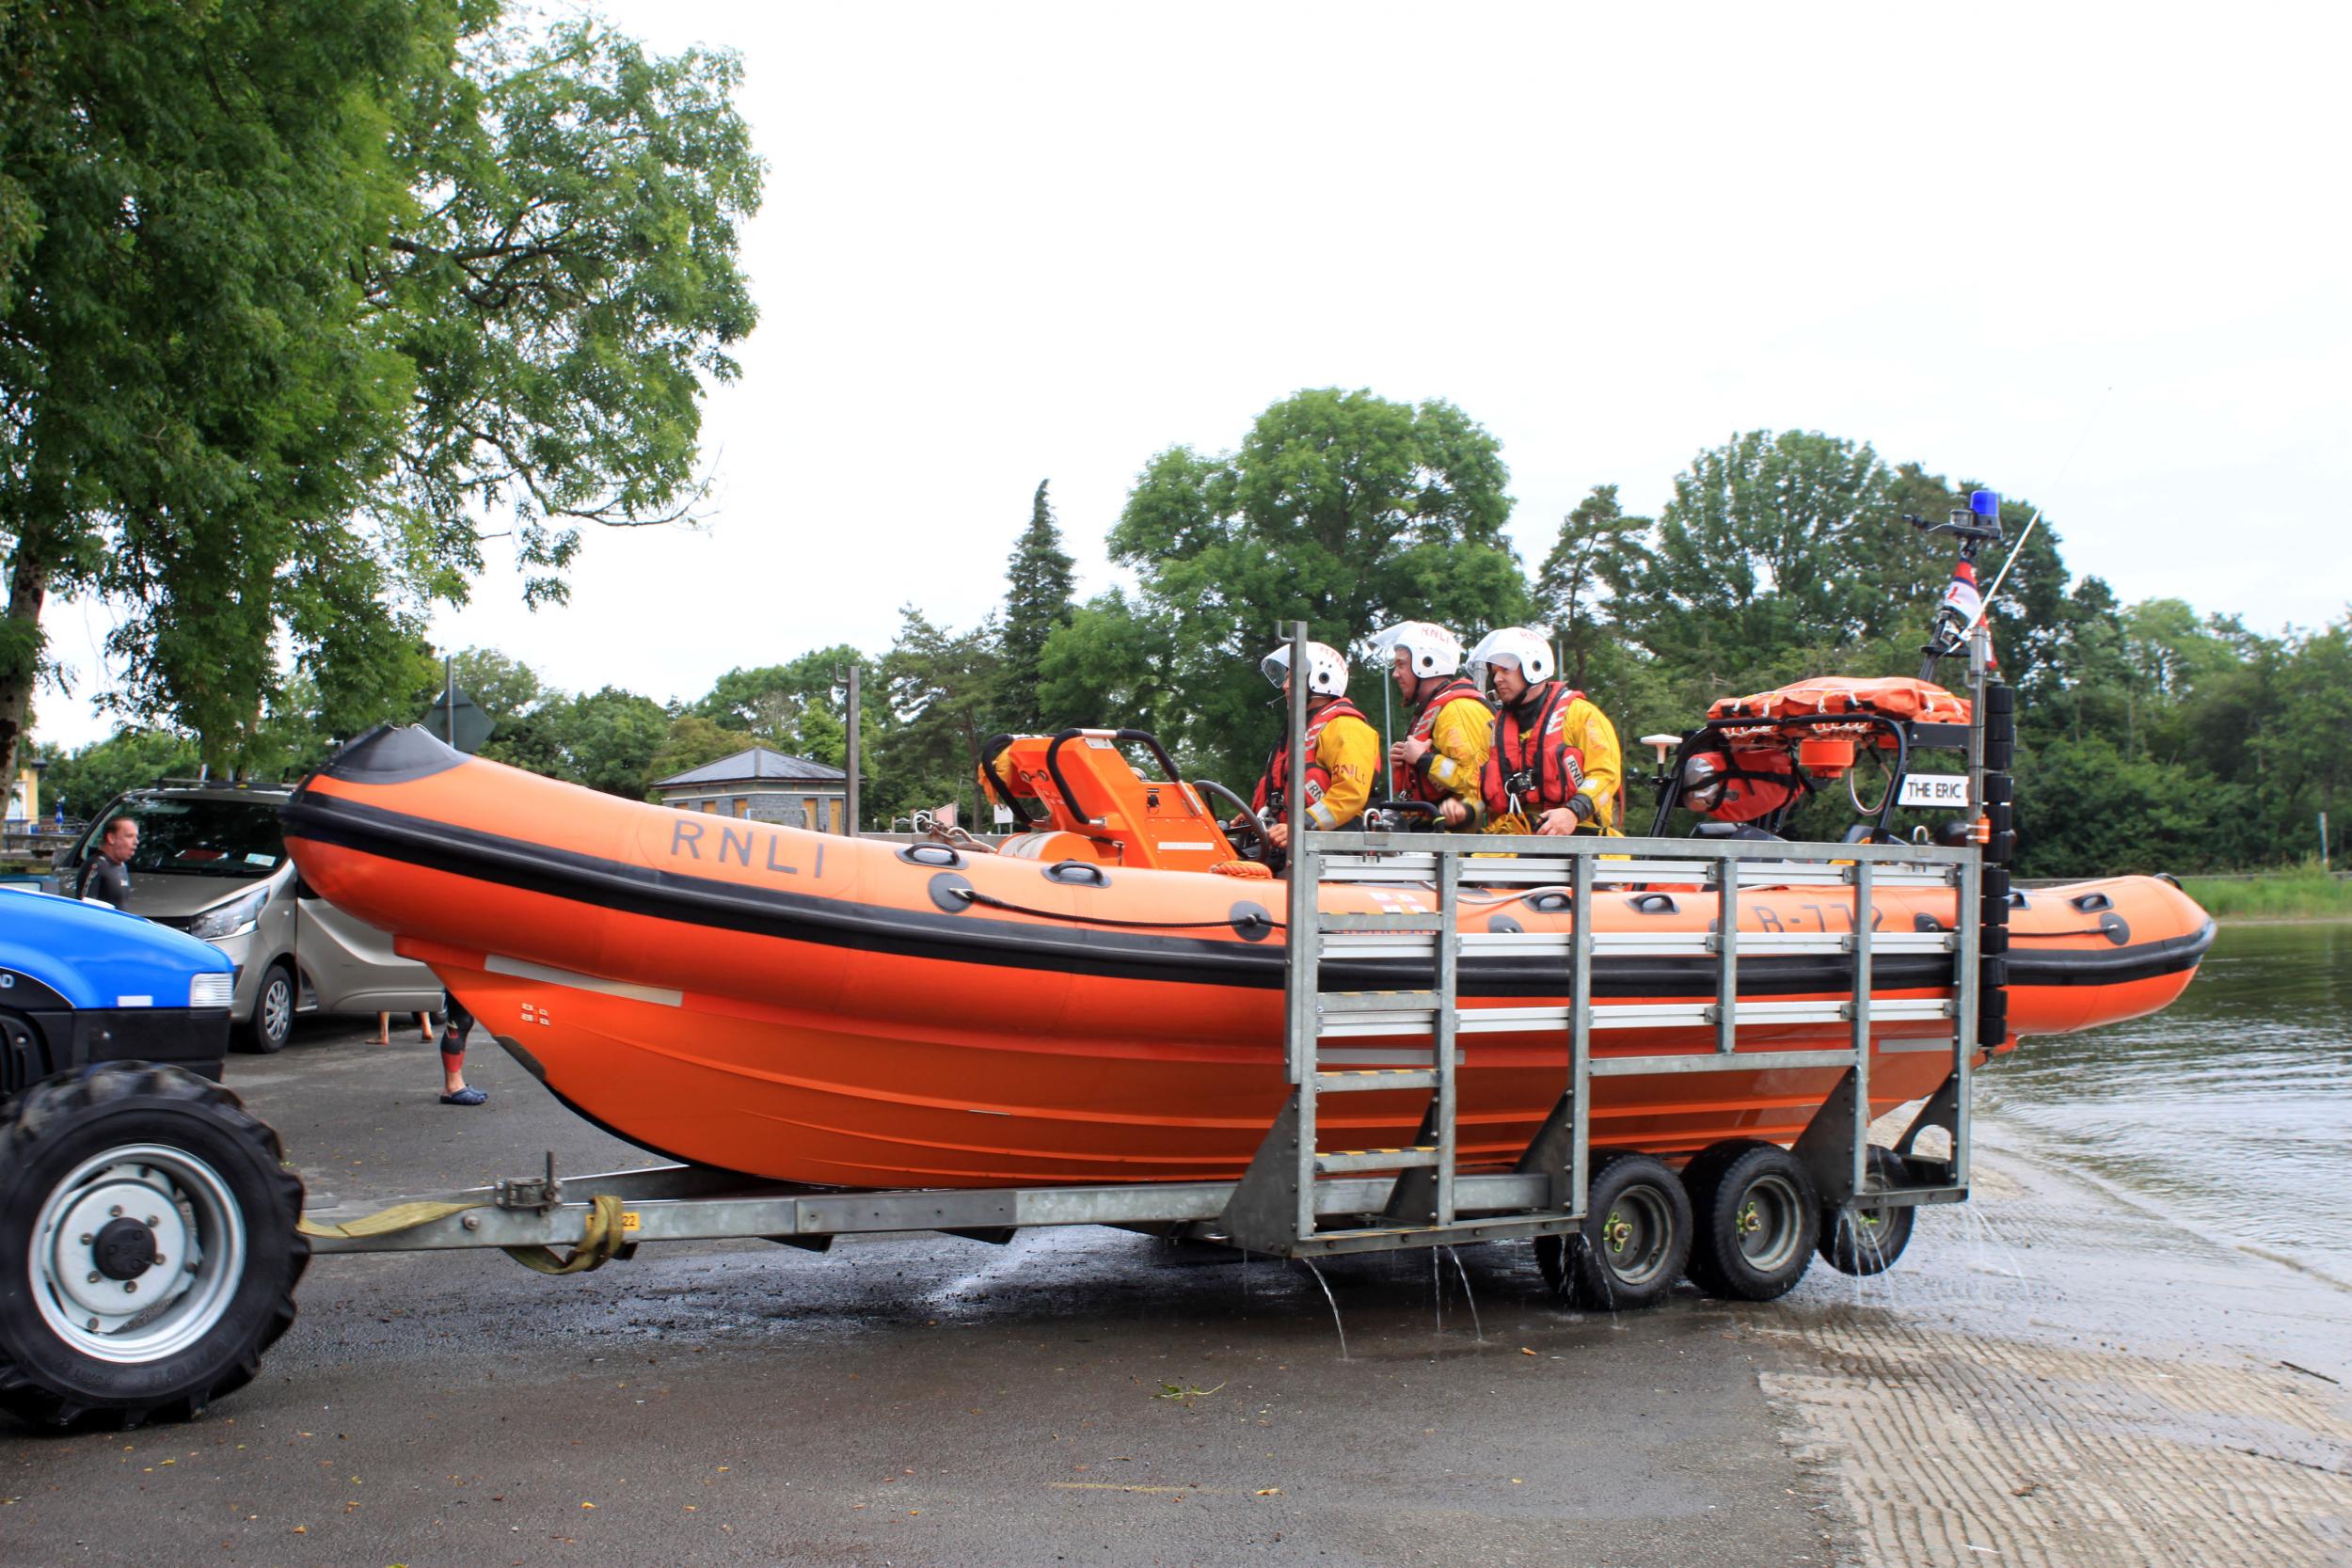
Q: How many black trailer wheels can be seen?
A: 3